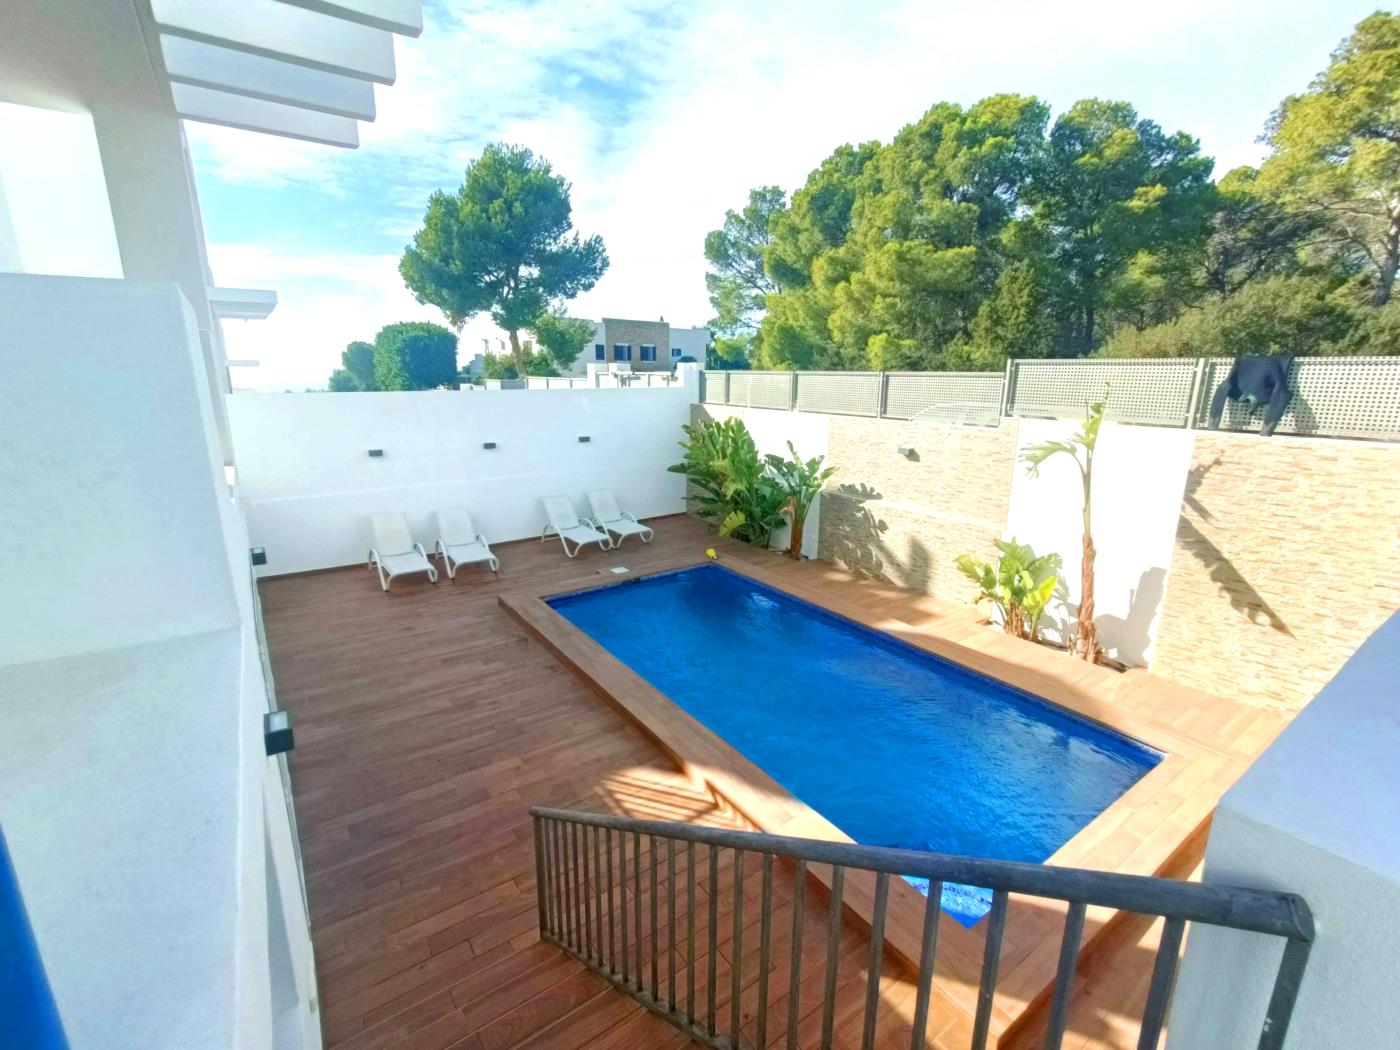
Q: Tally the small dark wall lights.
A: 6